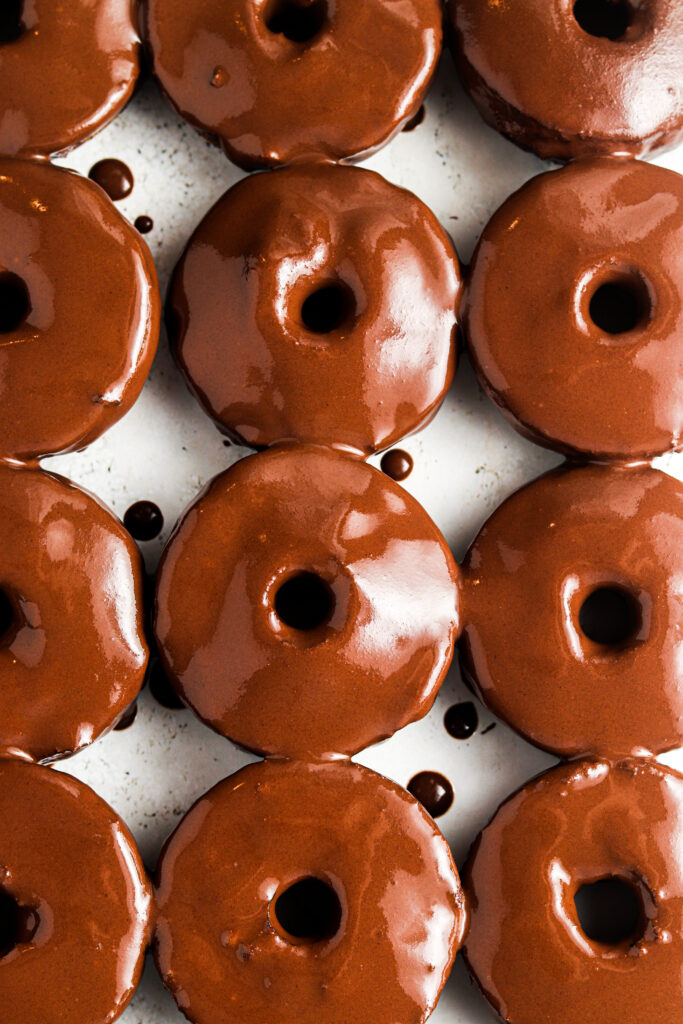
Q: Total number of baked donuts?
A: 12